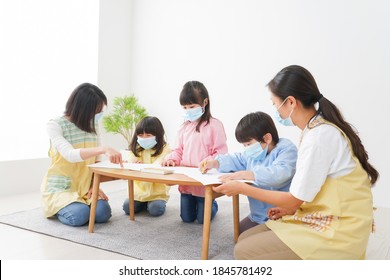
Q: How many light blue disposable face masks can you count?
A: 5